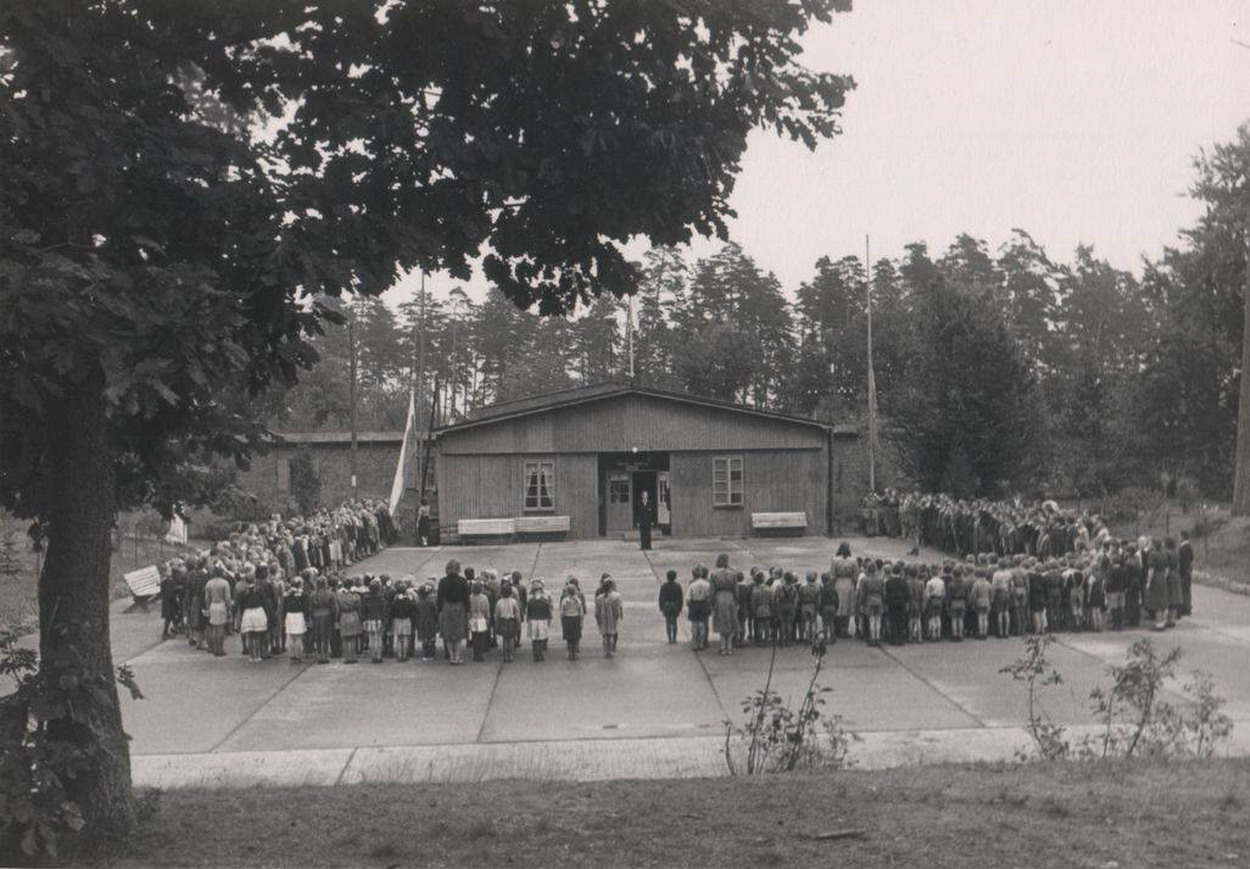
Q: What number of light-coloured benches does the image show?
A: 4